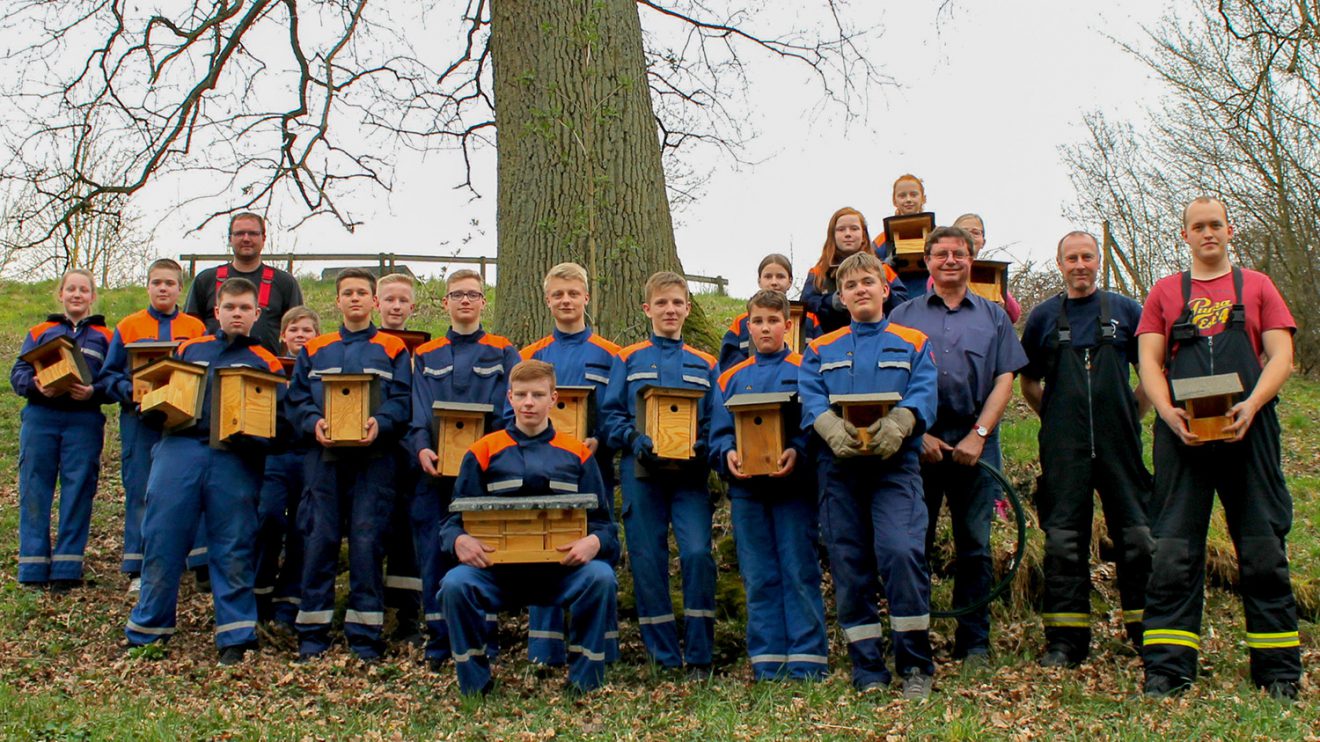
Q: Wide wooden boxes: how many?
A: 1